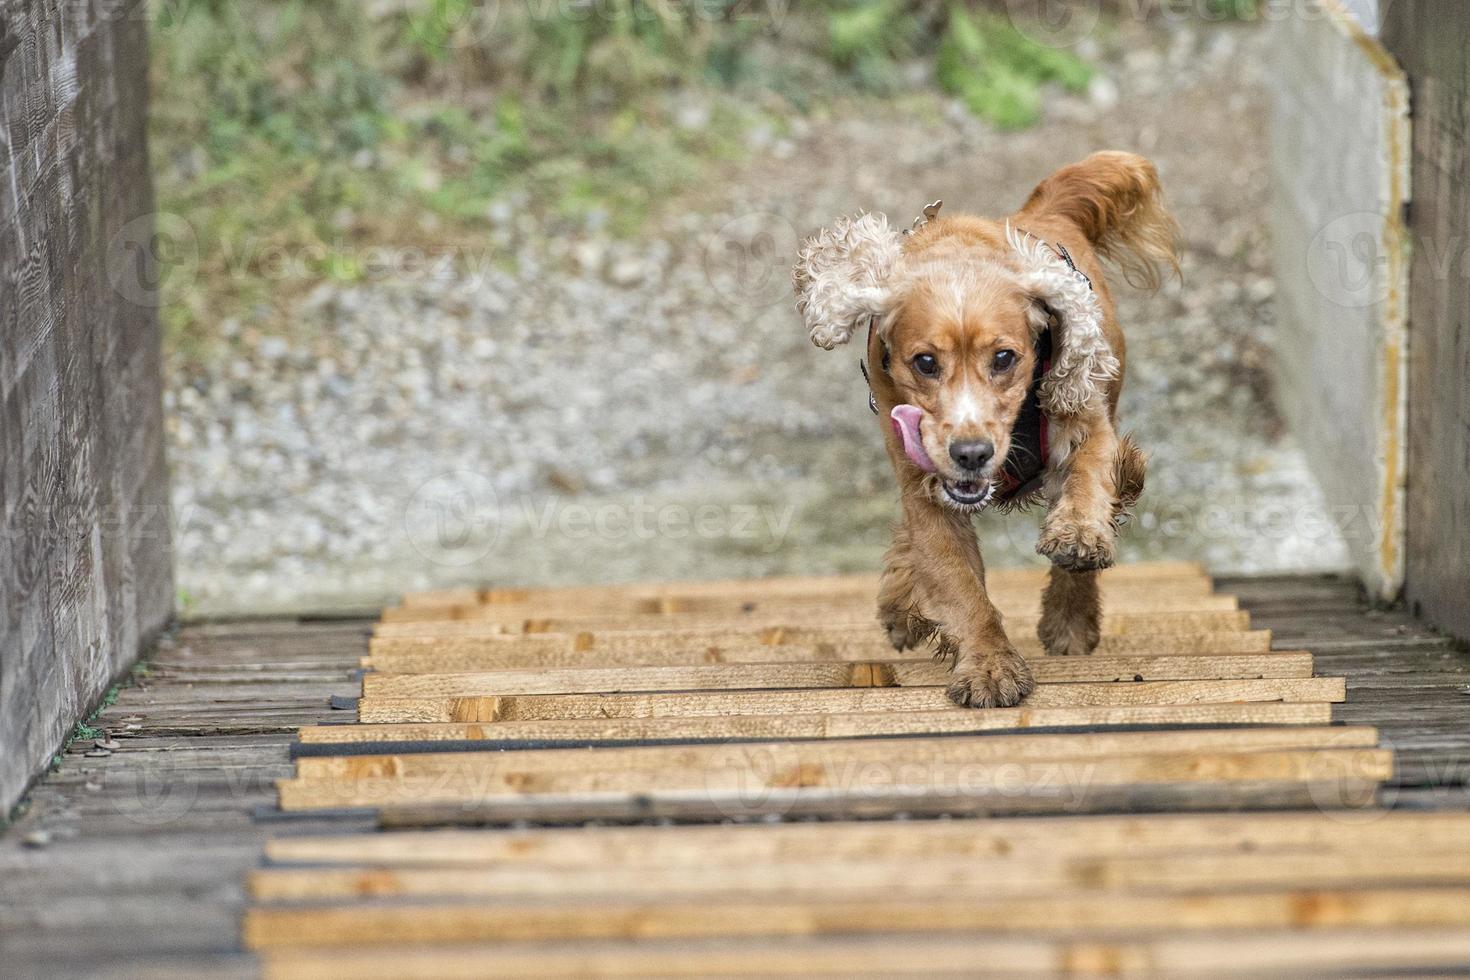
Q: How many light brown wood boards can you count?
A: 14